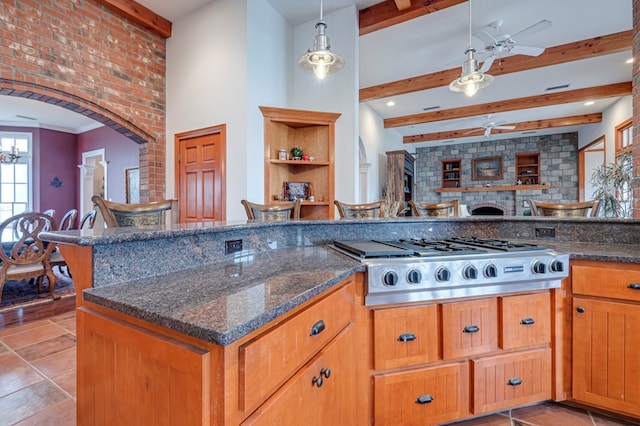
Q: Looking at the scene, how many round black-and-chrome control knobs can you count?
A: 7